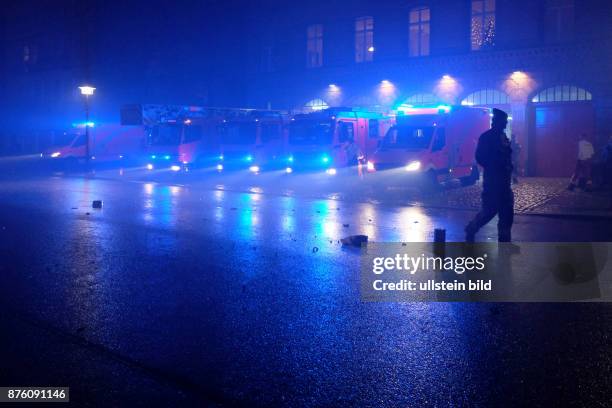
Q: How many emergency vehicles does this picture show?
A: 5